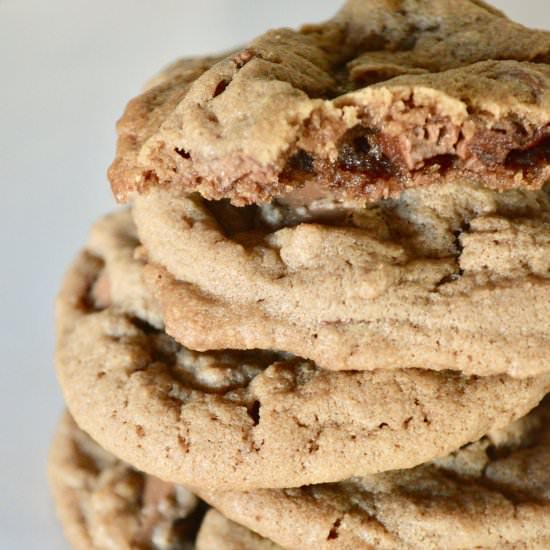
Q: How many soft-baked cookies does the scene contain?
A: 5